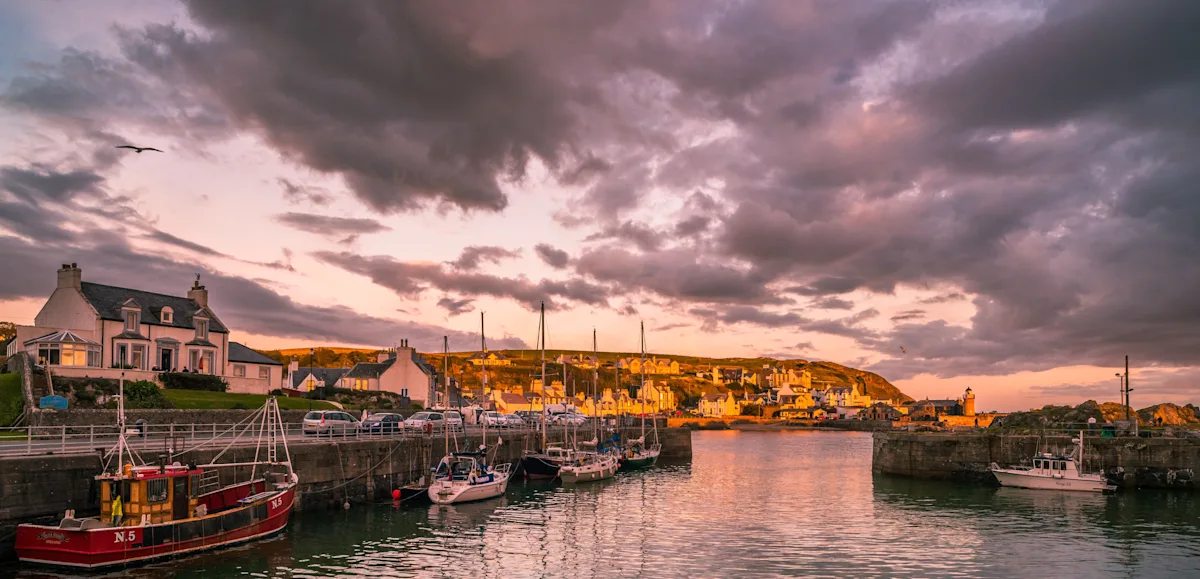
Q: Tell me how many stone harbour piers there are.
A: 2